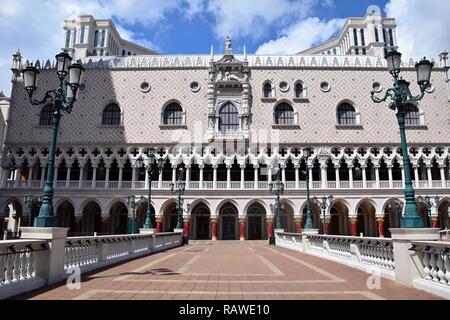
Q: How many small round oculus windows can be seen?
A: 7